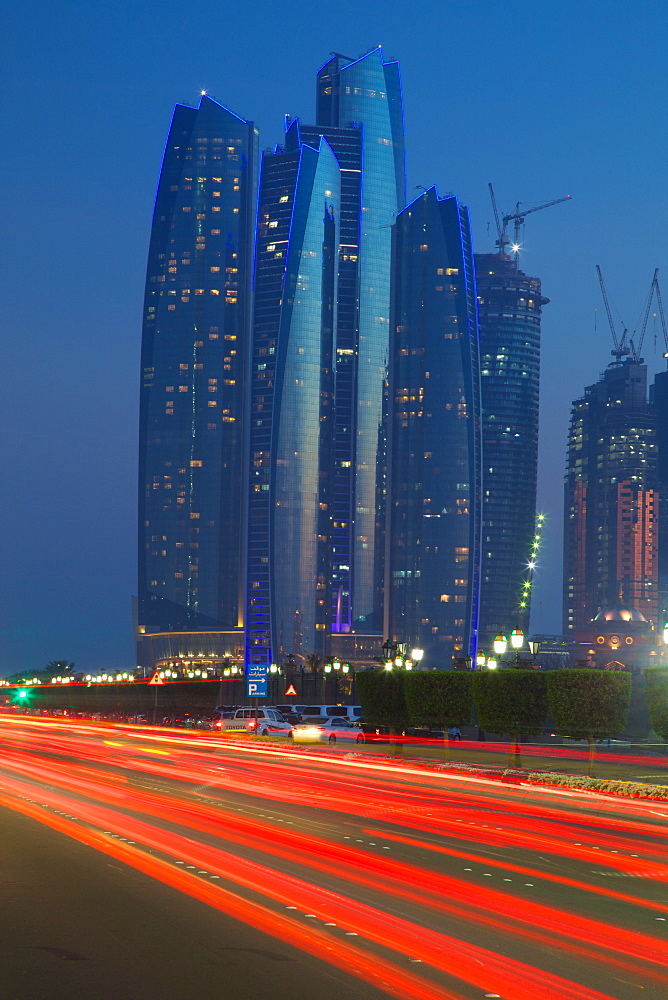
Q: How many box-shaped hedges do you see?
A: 5